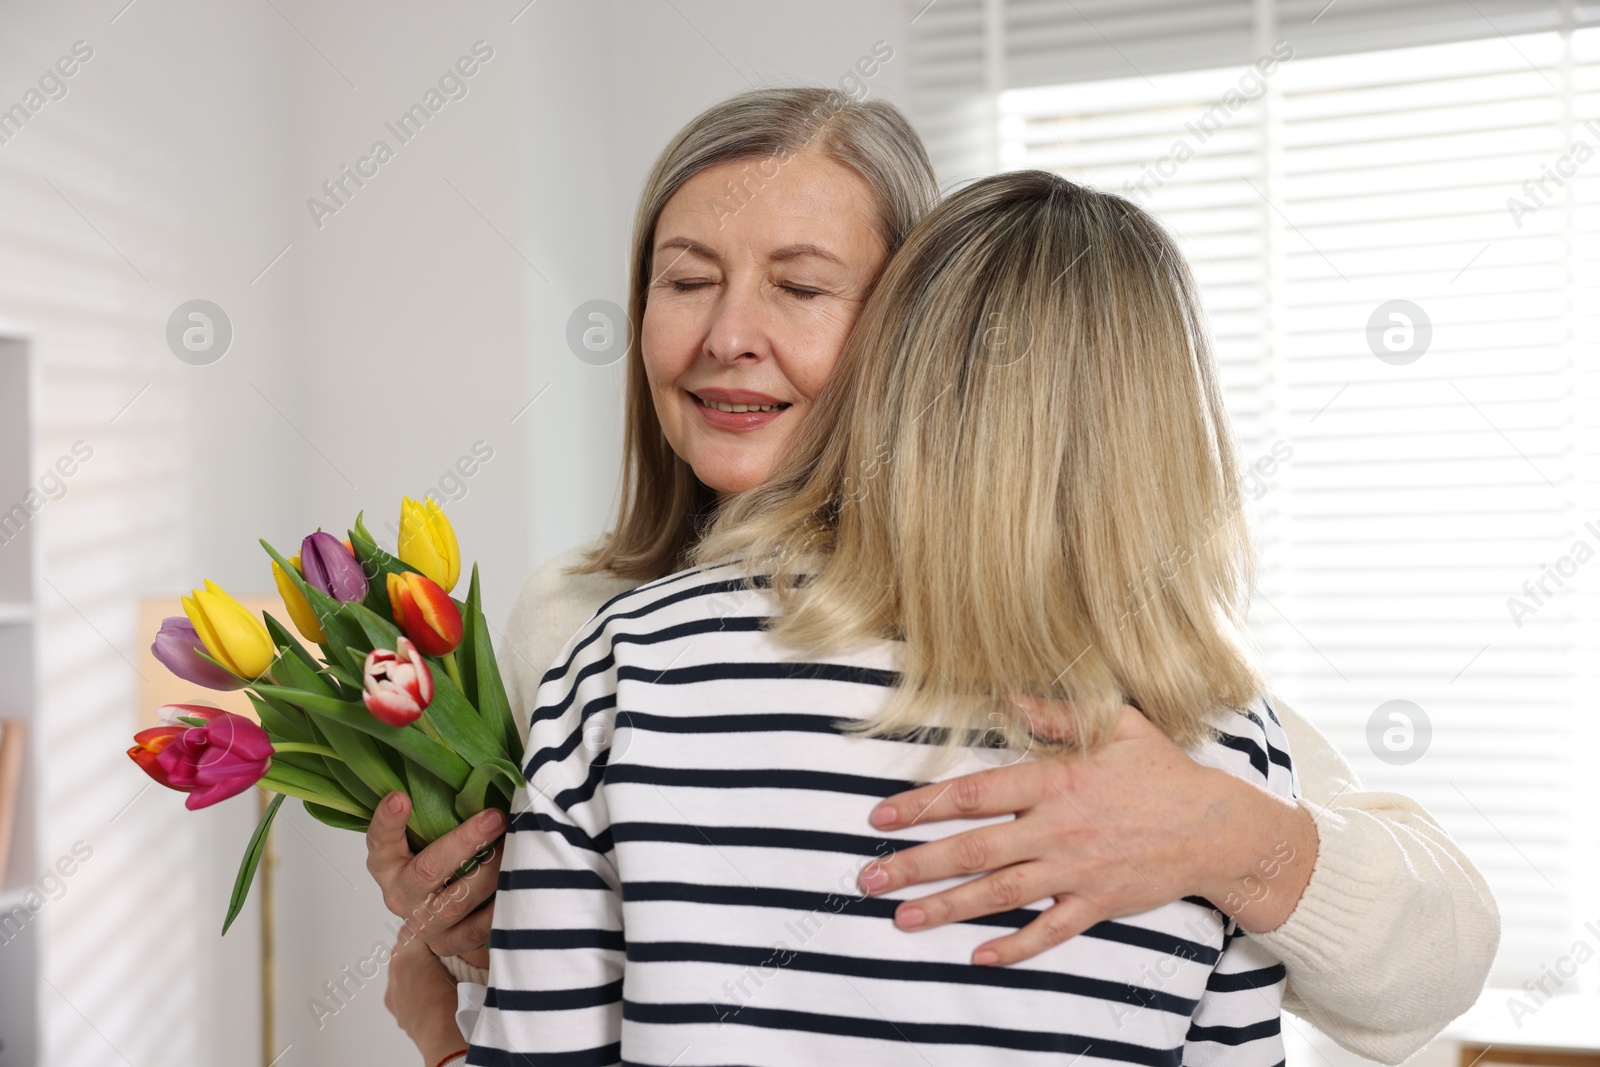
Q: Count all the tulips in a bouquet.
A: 11